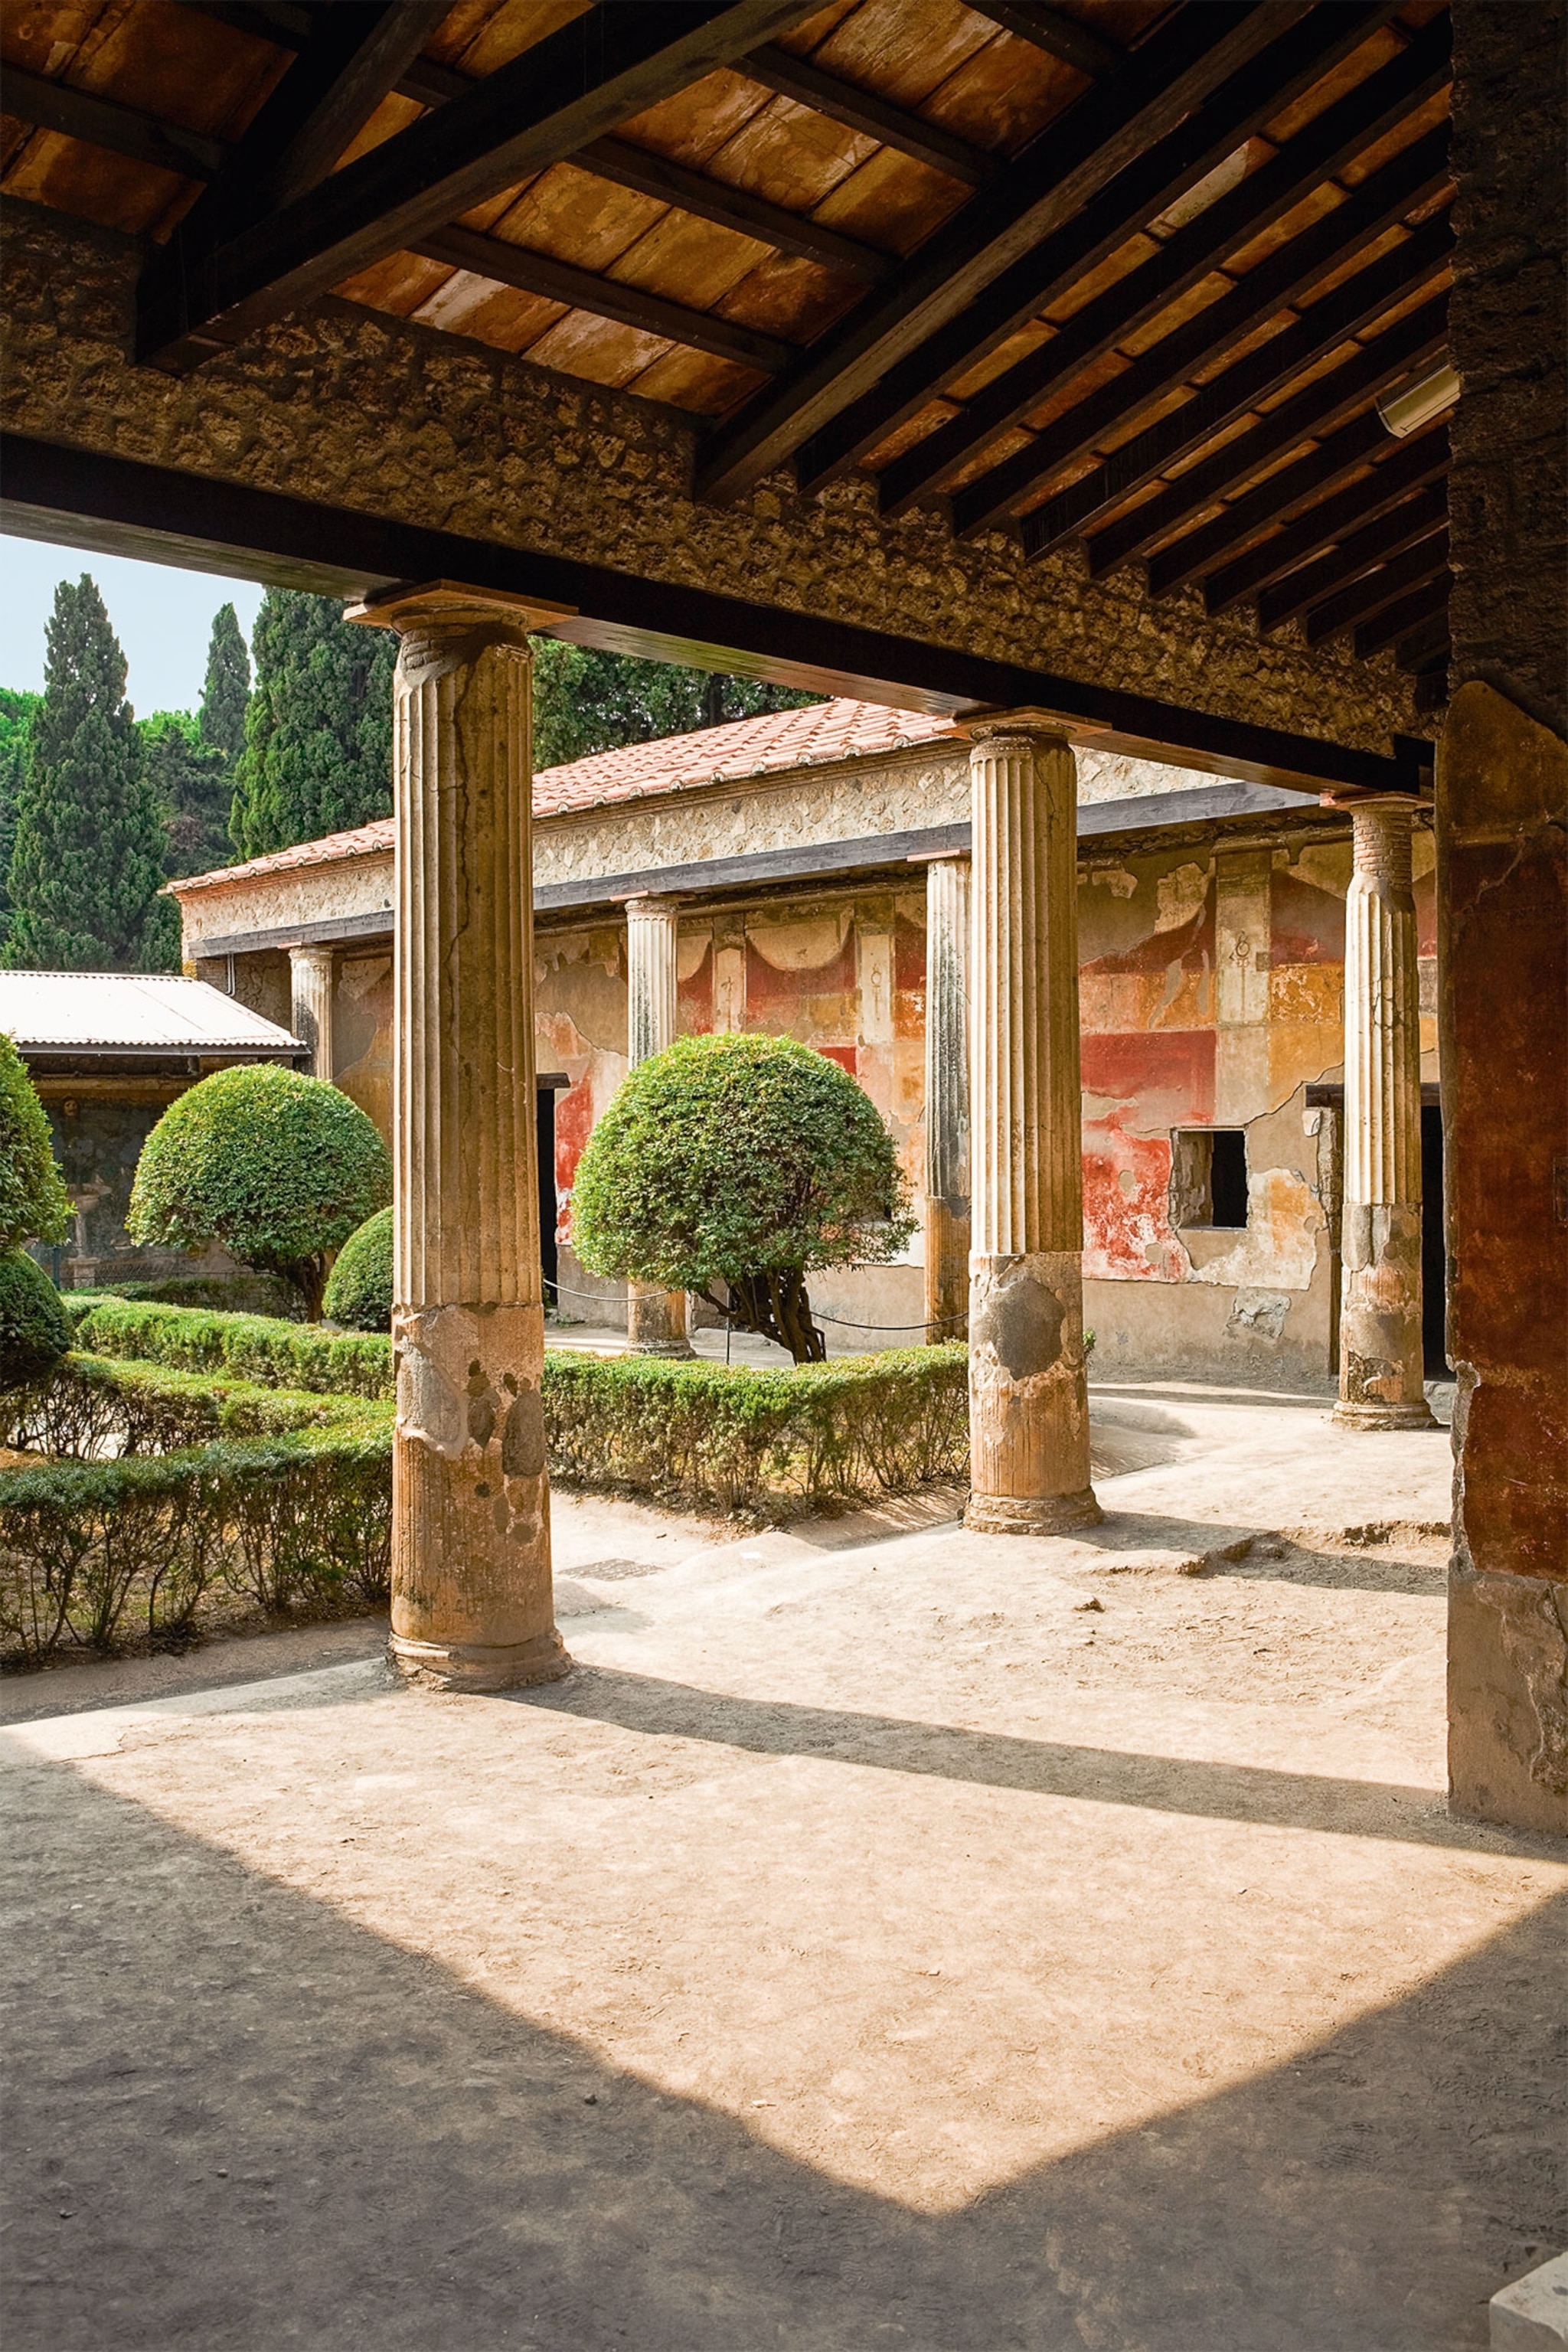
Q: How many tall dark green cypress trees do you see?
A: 3